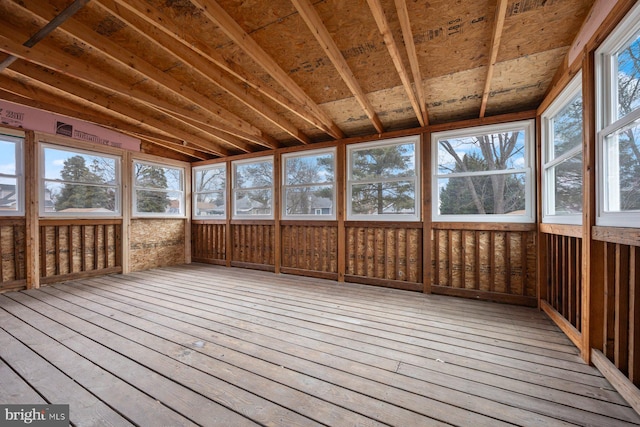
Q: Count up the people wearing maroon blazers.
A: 0